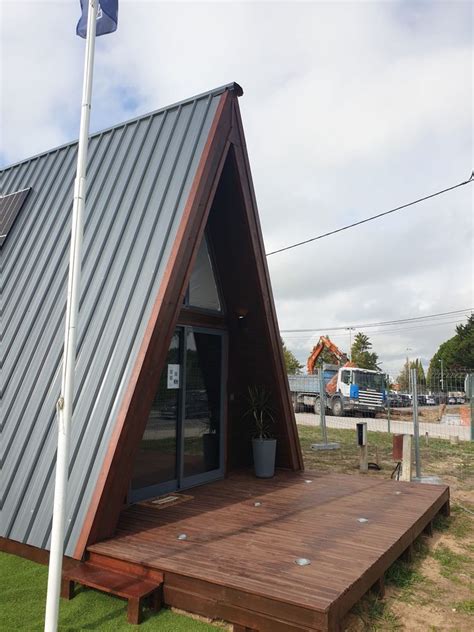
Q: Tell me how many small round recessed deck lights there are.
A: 6